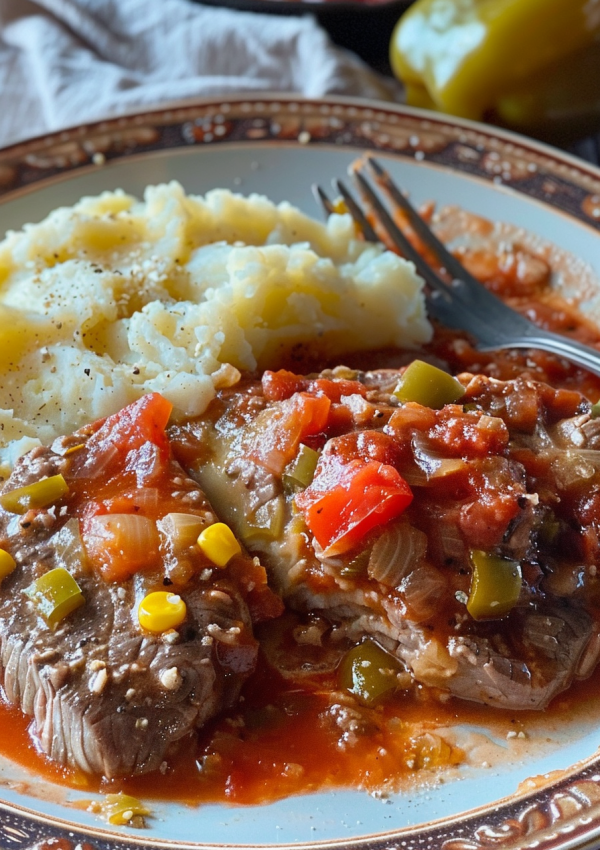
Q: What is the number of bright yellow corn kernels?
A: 3